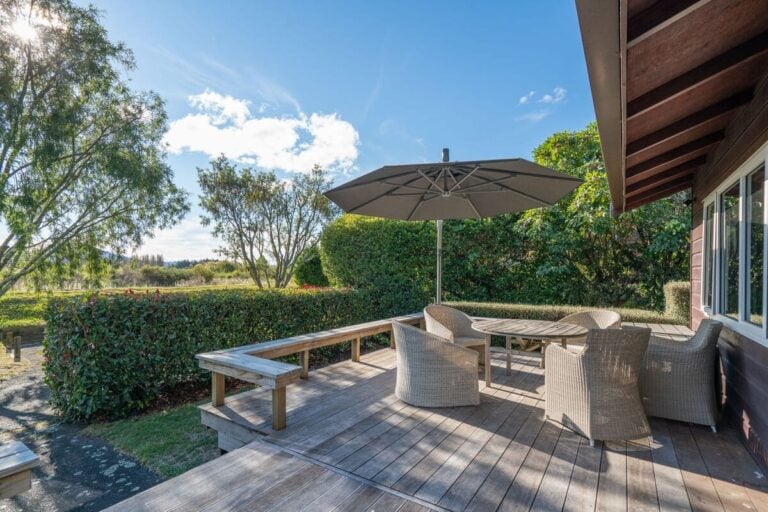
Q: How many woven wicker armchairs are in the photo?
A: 5